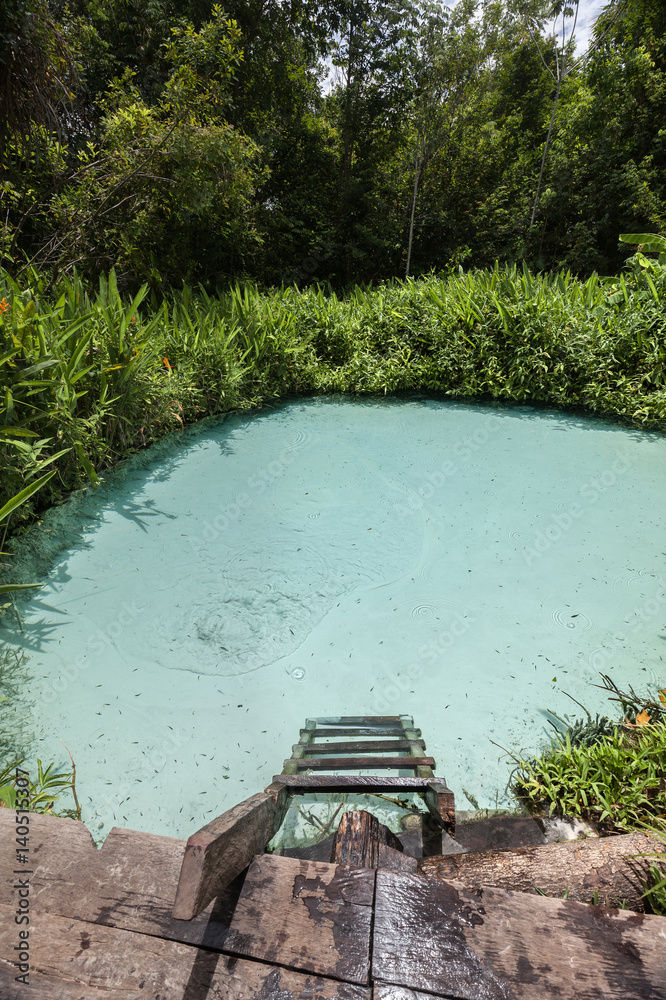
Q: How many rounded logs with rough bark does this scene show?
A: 1